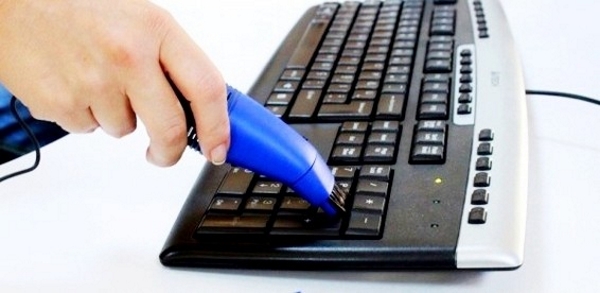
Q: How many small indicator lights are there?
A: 3